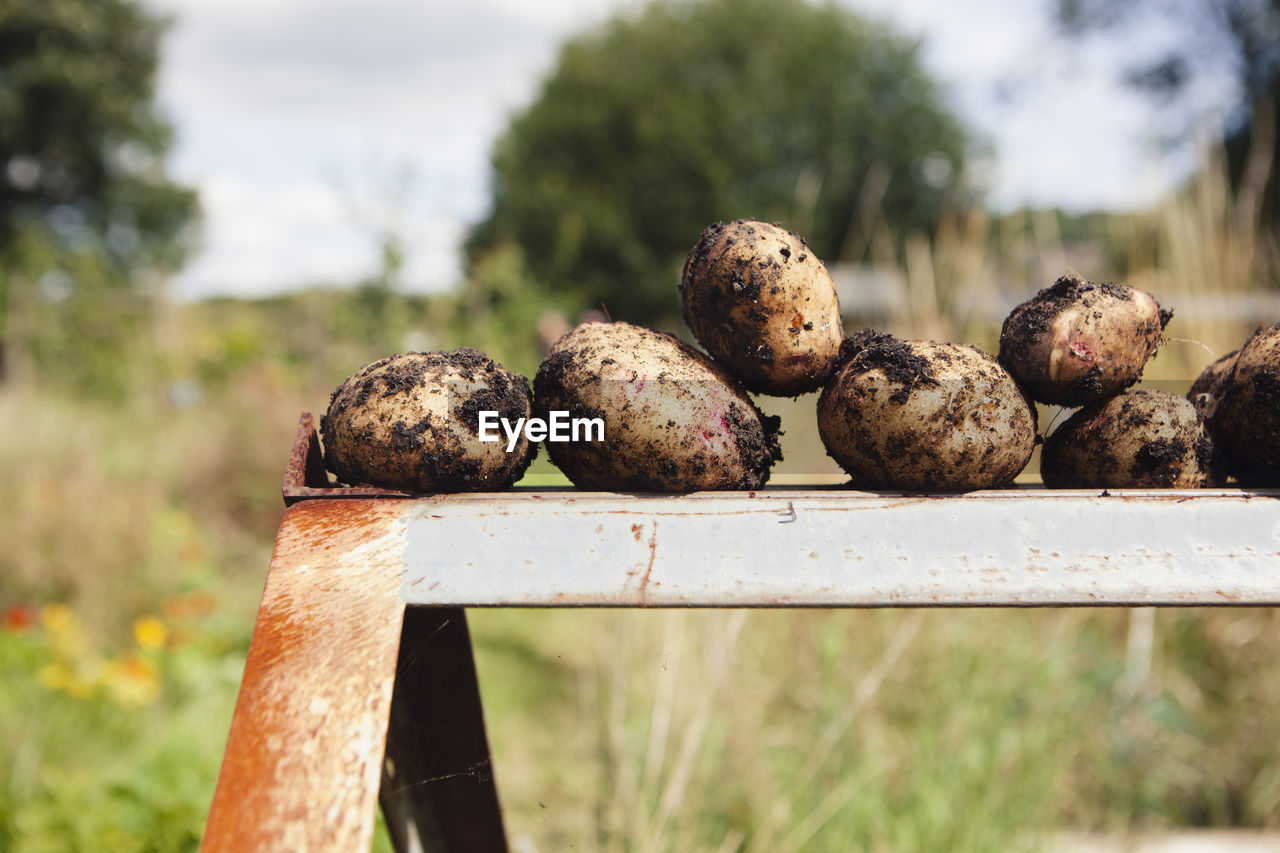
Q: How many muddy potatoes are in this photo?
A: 8